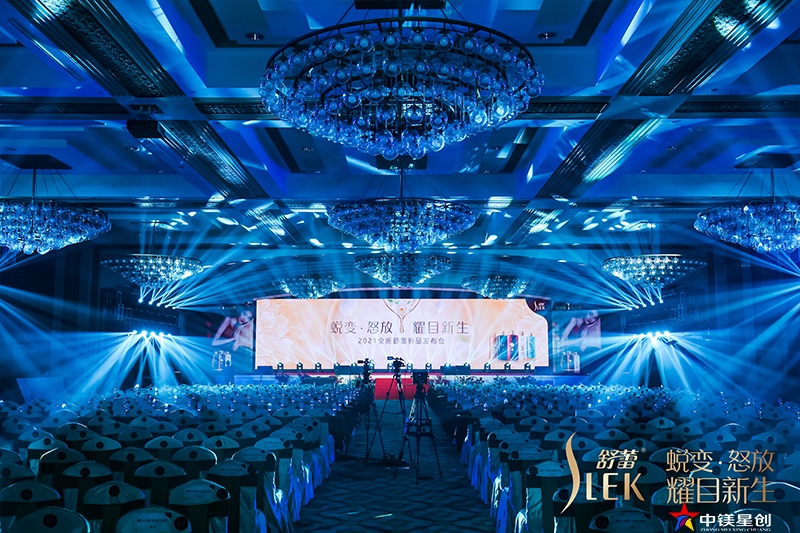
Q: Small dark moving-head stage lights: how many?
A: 14